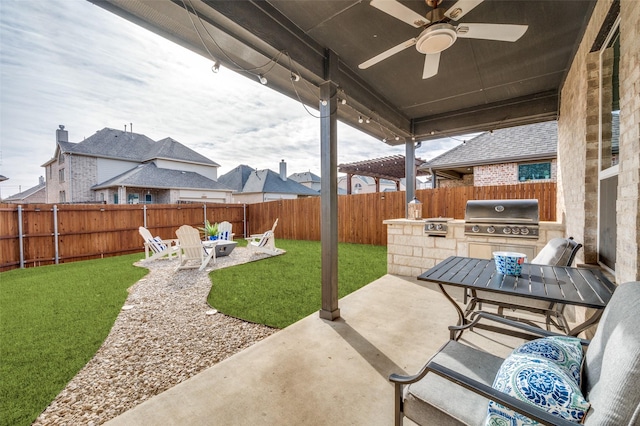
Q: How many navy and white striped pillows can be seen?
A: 4